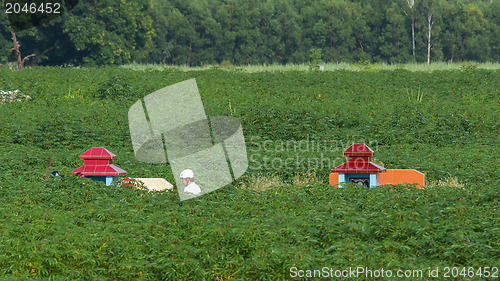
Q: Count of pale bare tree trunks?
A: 2